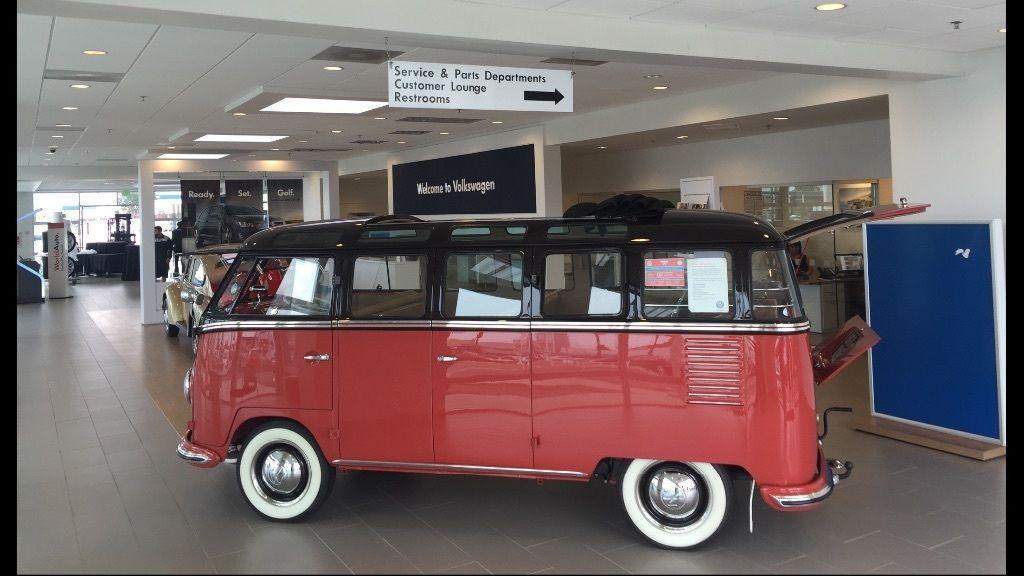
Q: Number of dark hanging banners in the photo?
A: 3